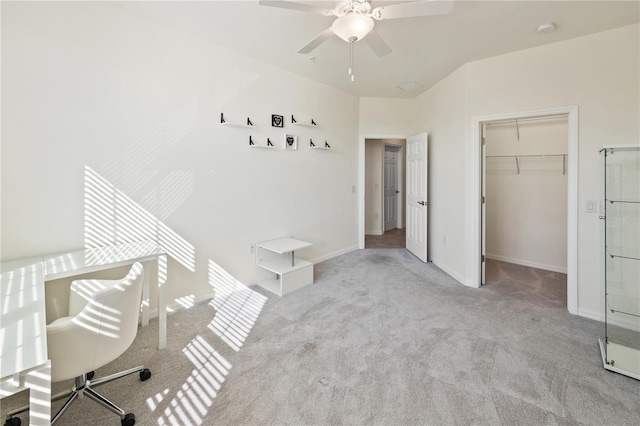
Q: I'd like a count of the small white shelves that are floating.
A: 4